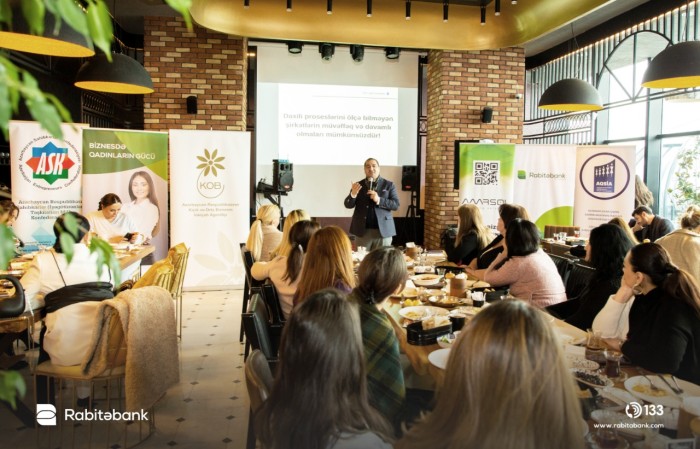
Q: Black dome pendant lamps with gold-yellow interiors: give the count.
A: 4